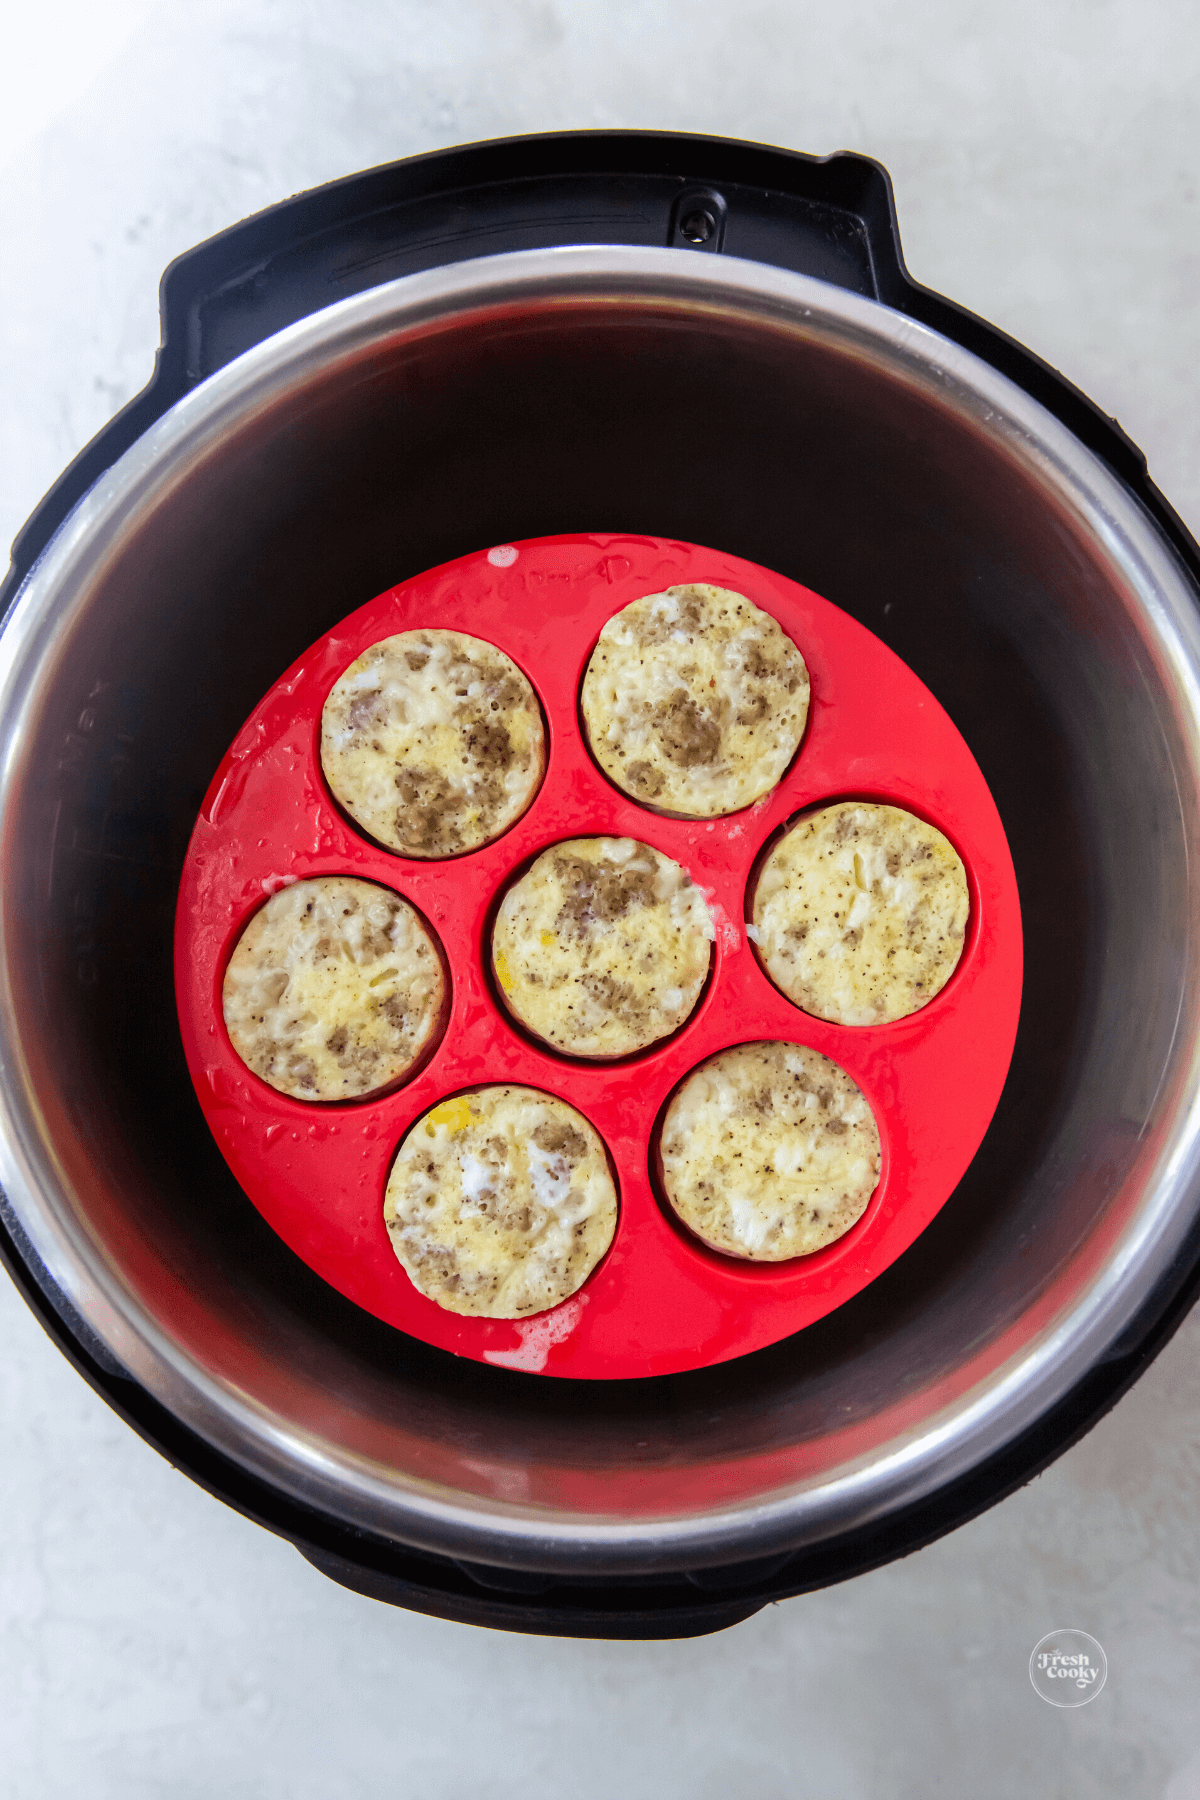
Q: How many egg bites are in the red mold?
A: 7